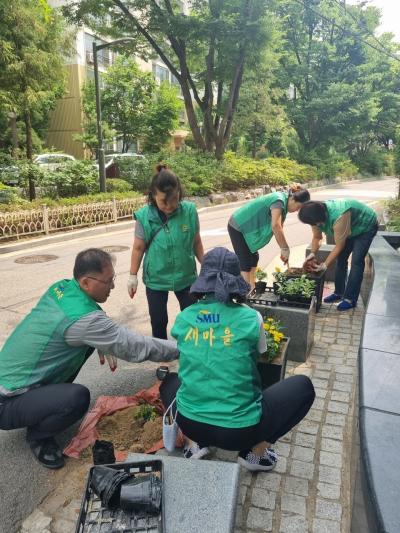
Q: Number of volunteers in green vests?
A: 5